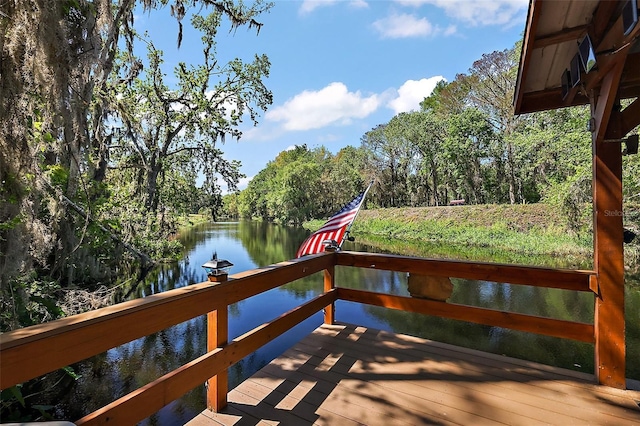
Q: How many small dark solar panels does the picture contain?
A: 4